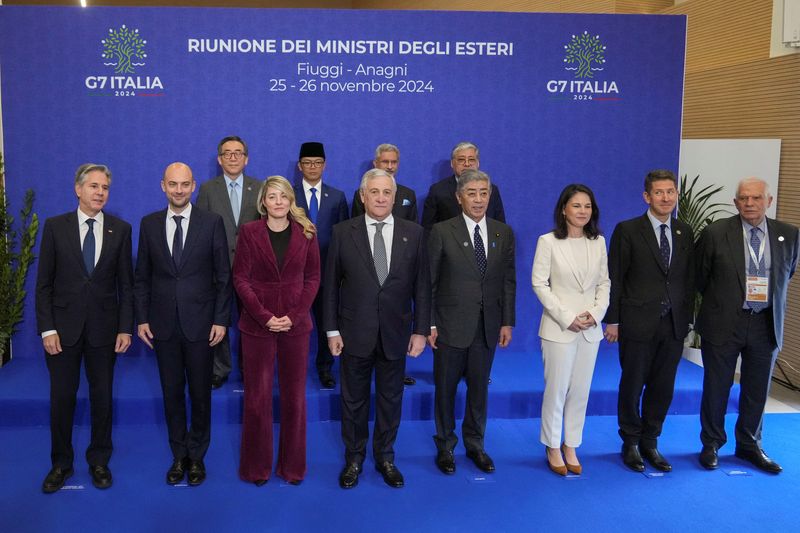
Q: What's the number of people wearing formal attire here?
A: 12